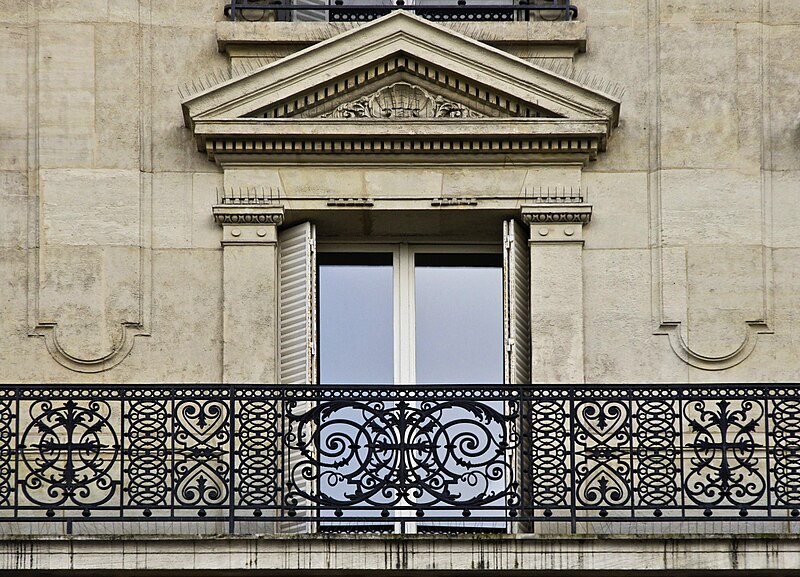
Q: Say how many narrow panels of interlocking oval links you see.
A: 6